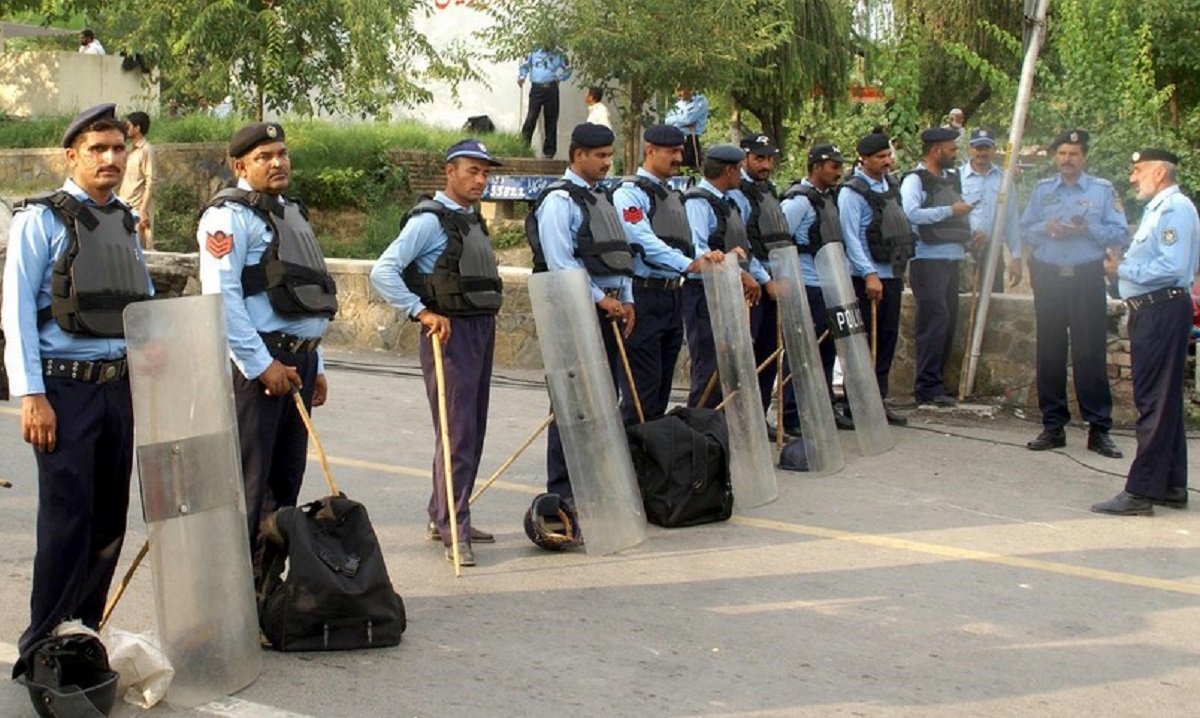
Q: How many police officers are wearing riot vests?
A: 10